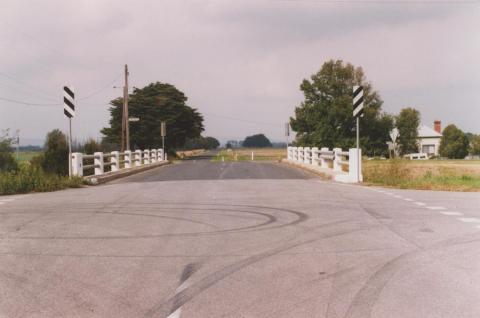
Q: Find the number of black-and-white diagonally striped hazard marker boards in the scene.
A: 2